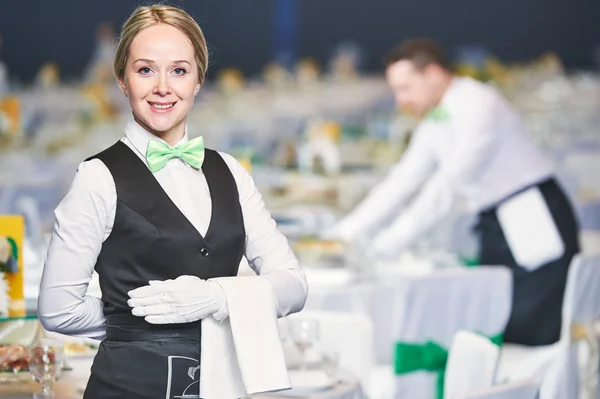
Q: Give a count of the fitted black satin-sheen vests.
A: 1